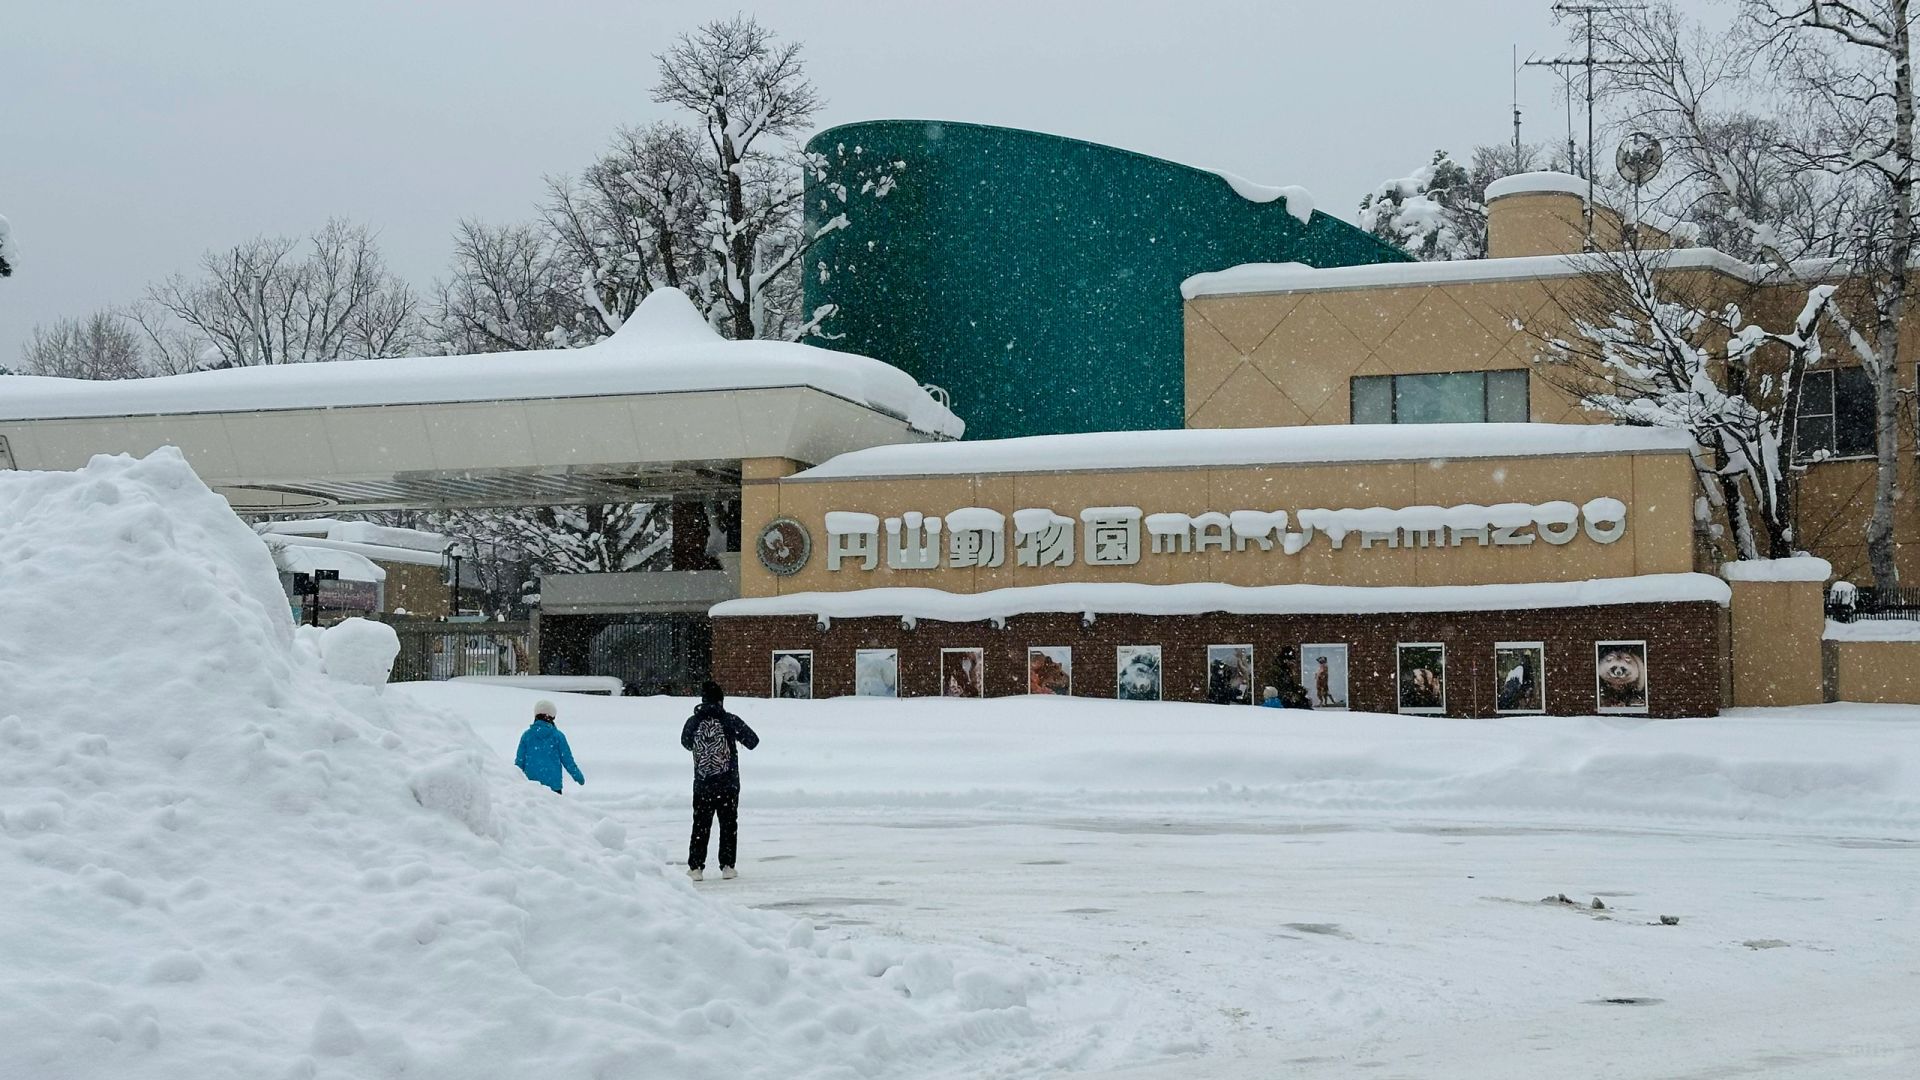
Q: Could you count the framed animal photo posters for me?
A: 10